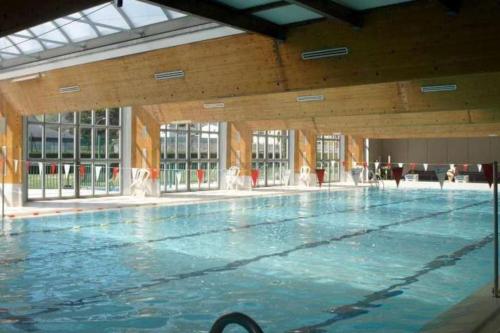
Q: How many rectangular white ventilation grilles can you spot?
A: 6